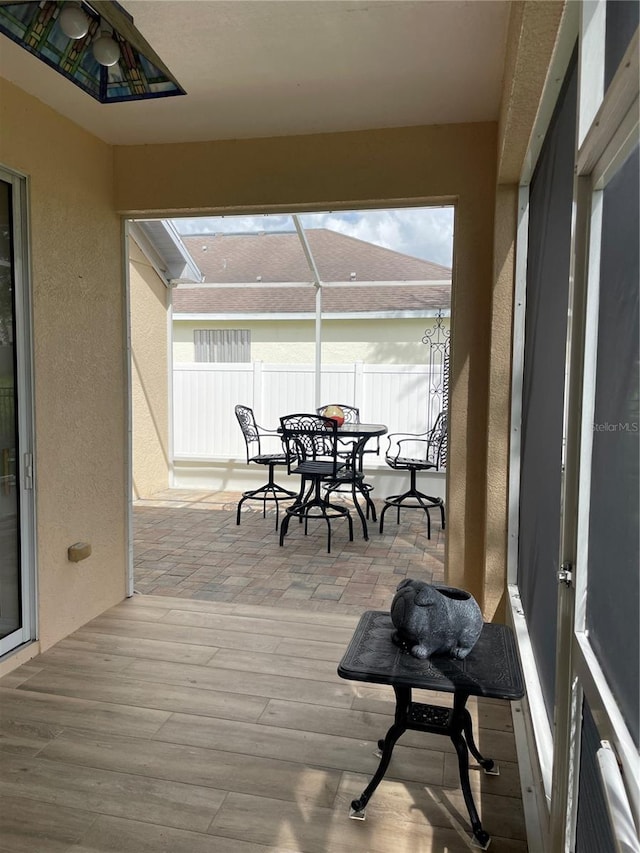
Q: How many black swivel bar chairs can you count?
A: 4